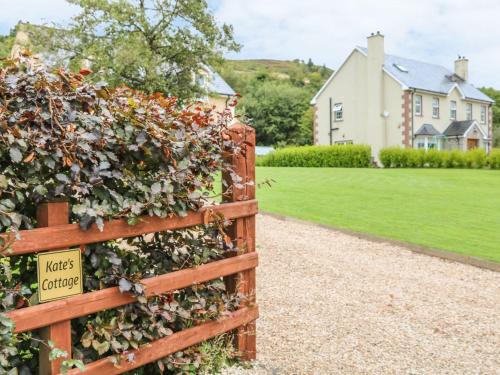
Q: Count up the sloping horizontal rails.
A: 3